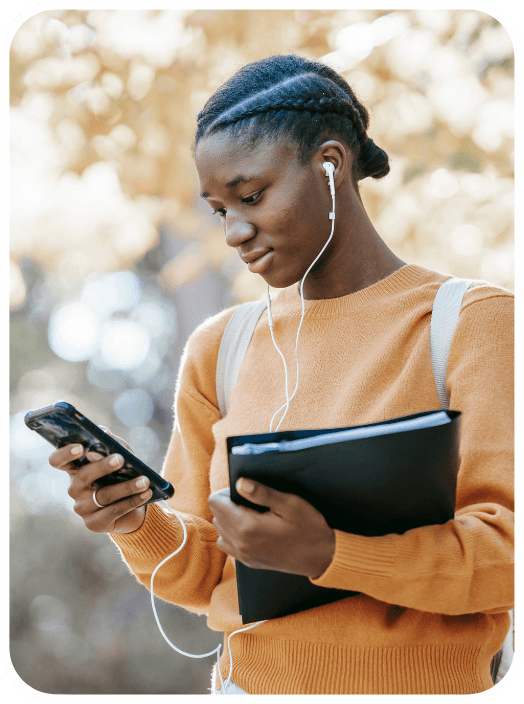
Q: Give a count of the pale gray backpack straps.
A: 2